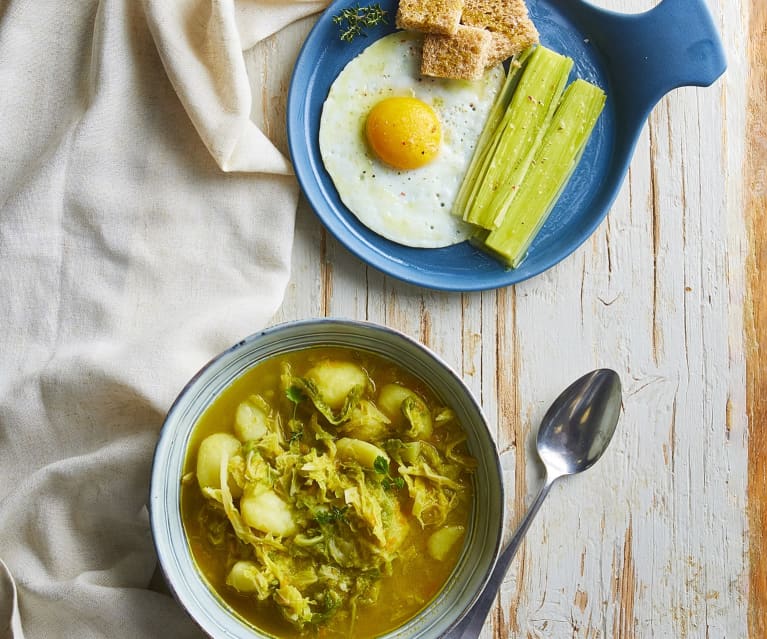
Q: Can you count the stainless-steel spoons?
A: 1